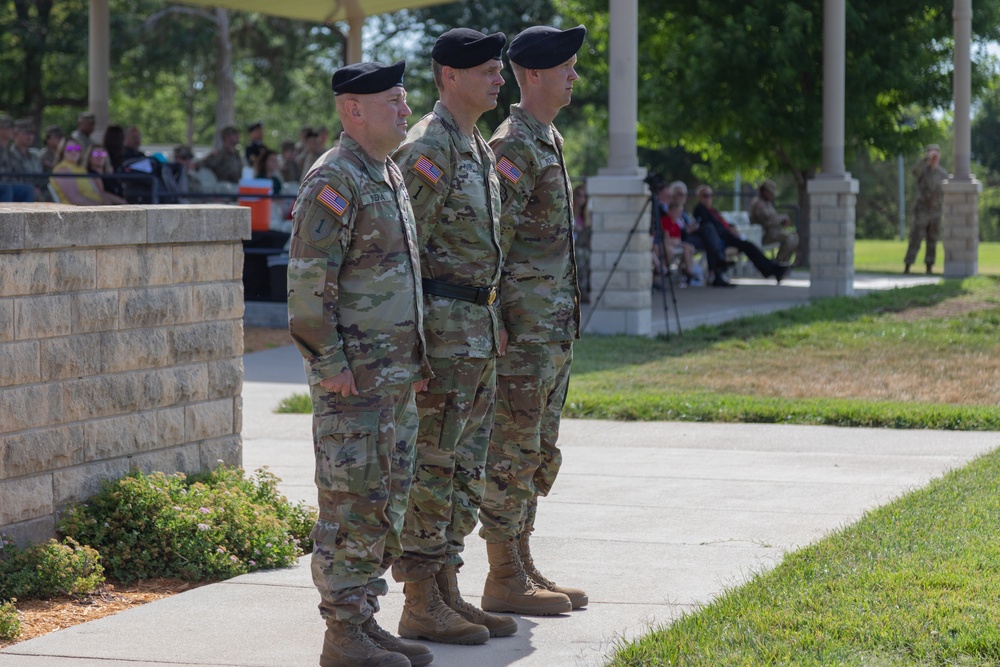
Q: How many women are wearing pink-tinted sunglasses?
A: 2